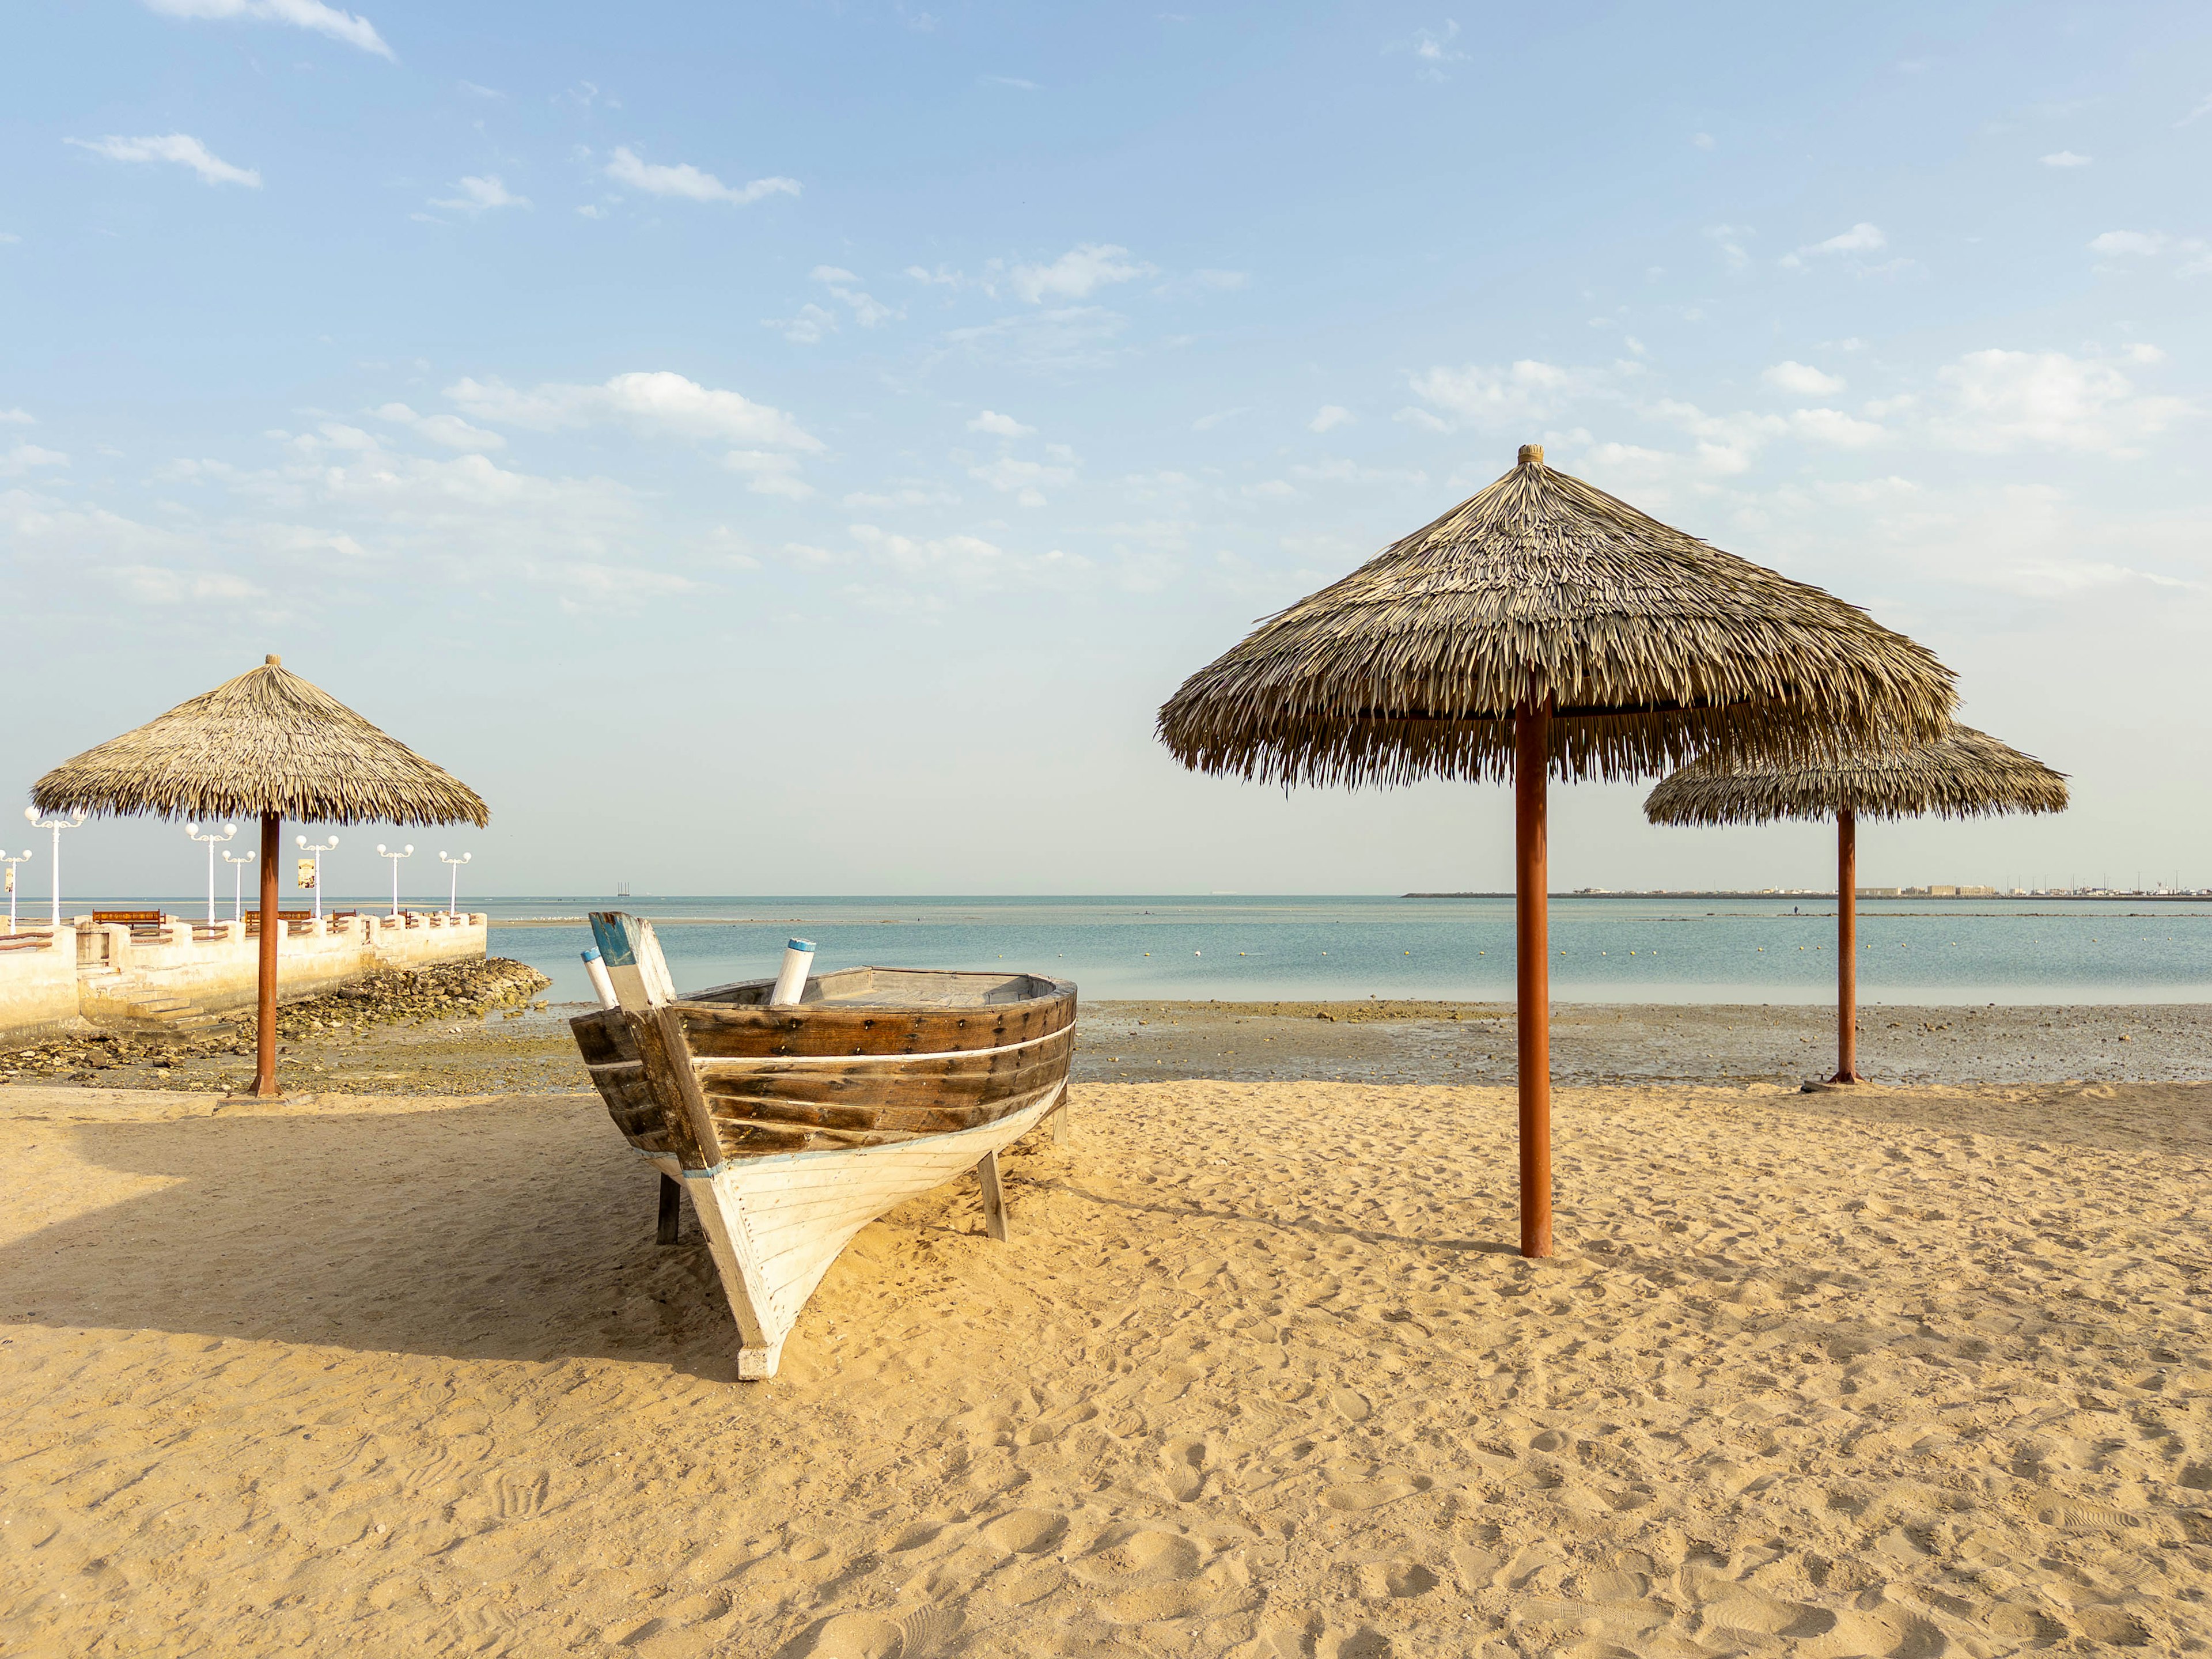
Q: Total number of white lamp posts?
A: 7